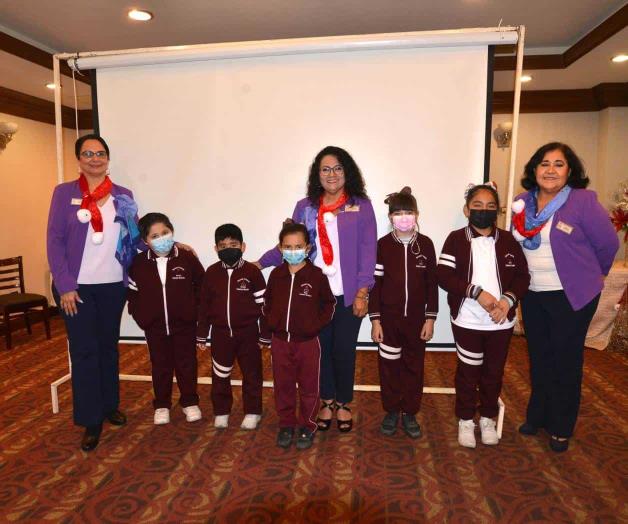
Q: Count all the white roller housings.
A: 1